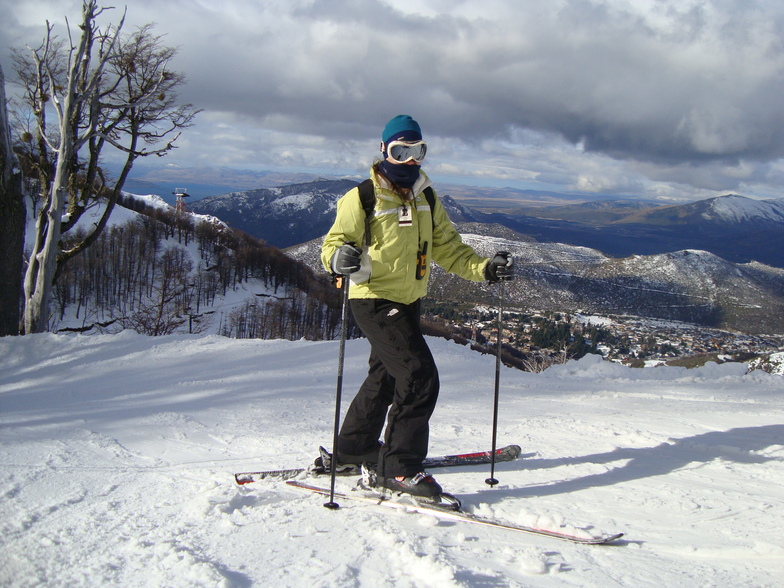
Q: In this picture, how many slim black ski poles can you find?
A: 2